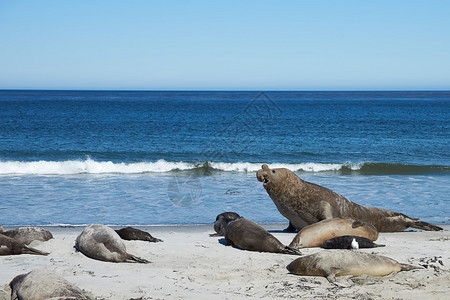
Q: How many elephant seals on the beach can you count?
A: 11